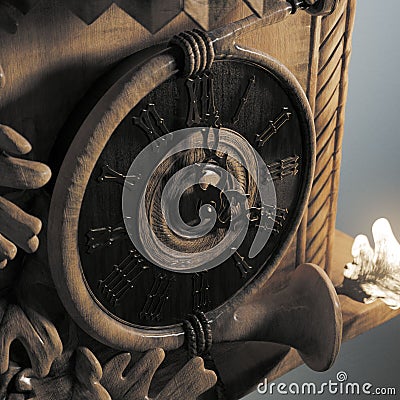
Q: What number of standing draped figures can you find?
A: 0